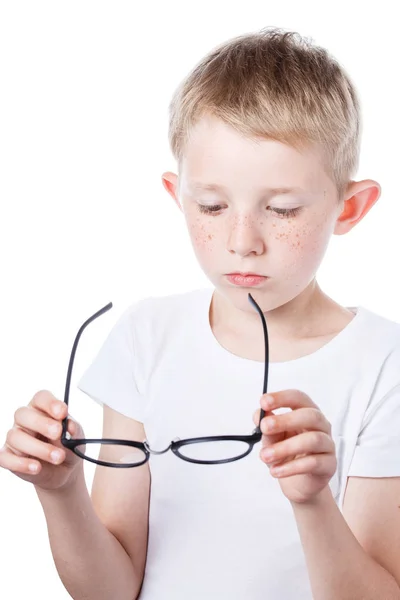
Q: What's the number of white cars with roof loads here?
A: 0